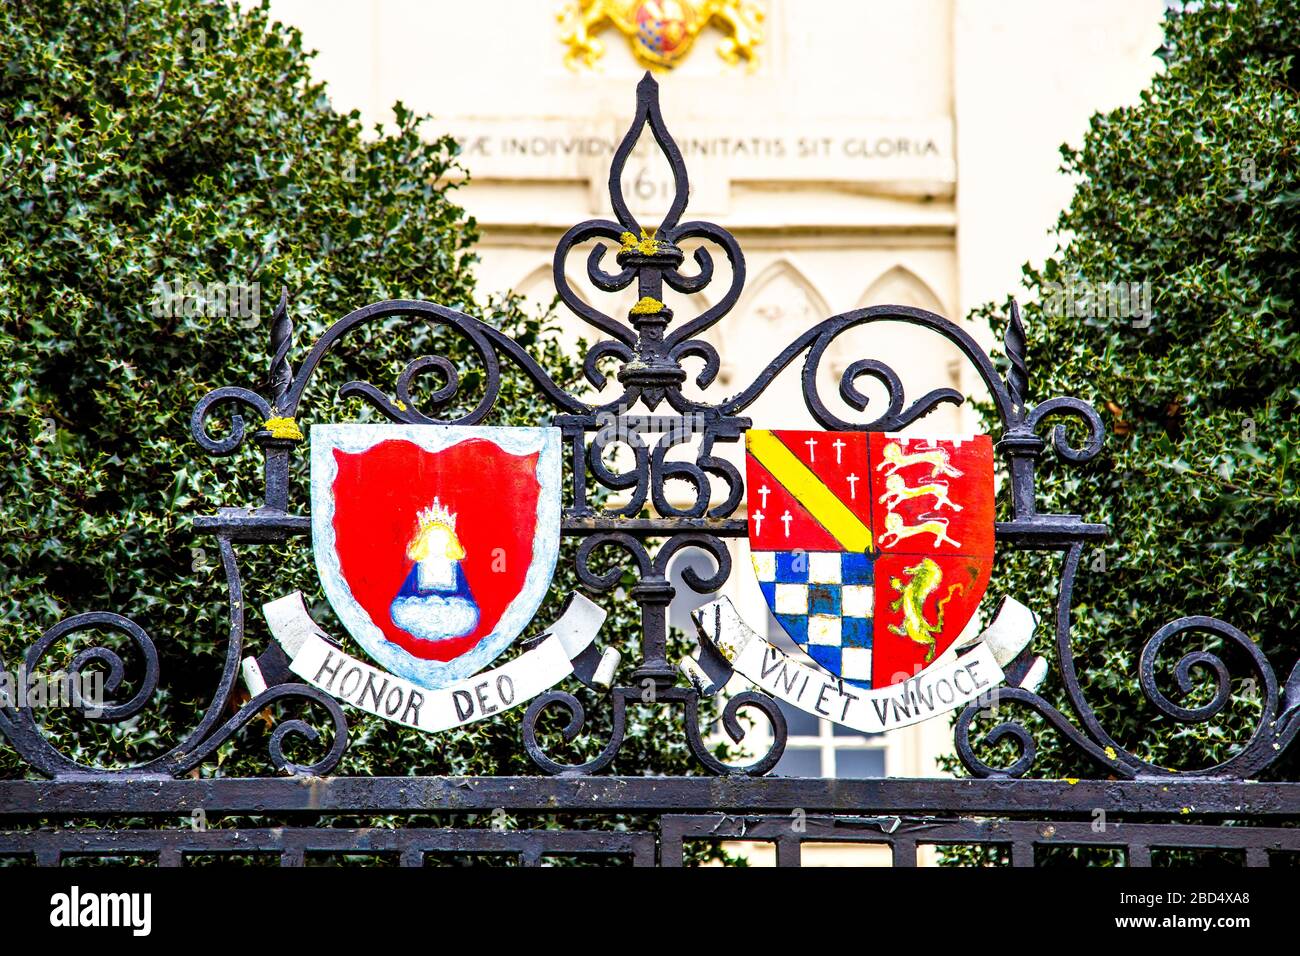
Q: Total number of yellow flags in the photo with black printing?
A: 0